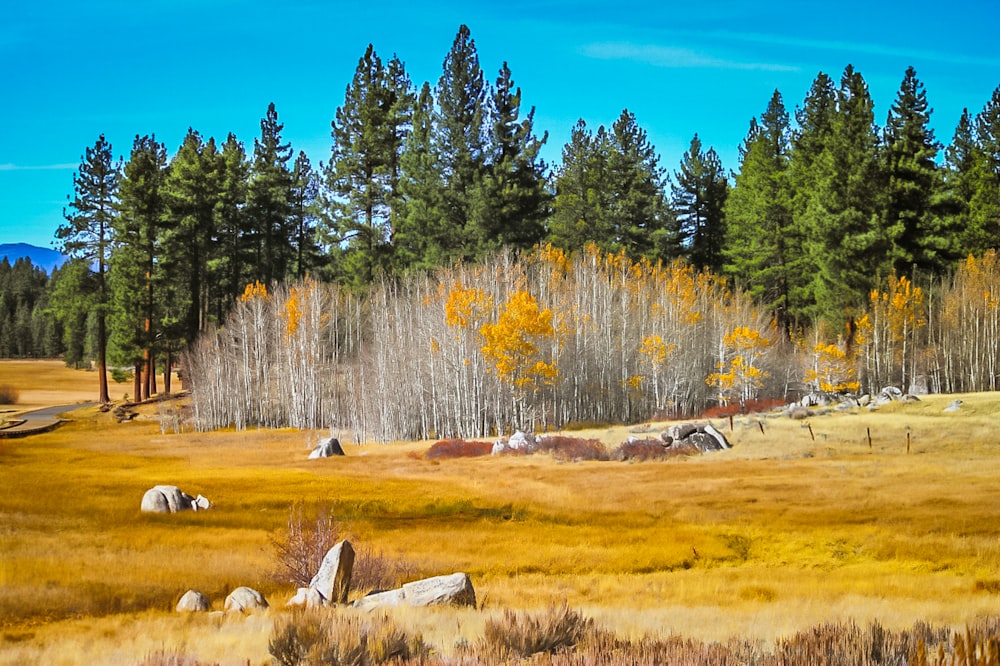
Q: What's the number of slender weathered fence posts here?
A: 5